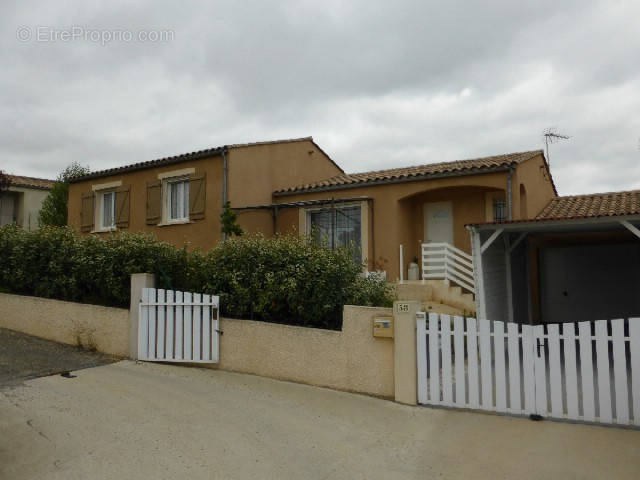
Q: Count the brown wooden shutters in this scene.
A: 4